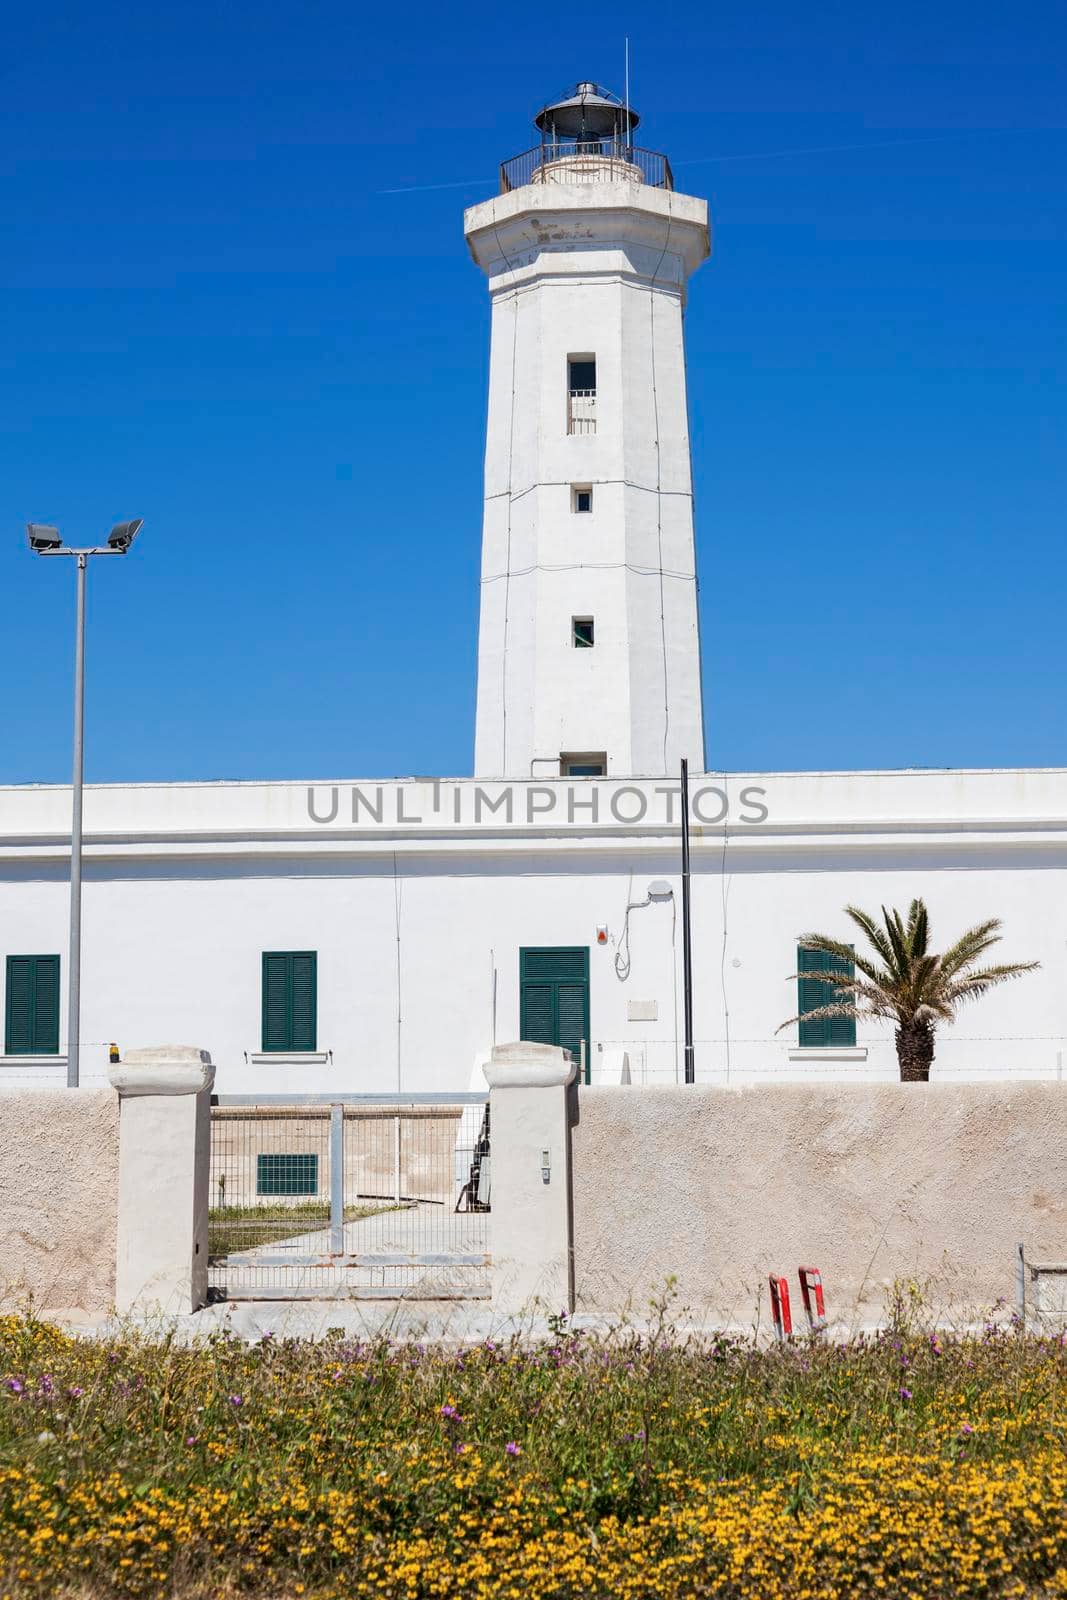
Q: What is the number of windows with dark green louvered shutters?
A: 3